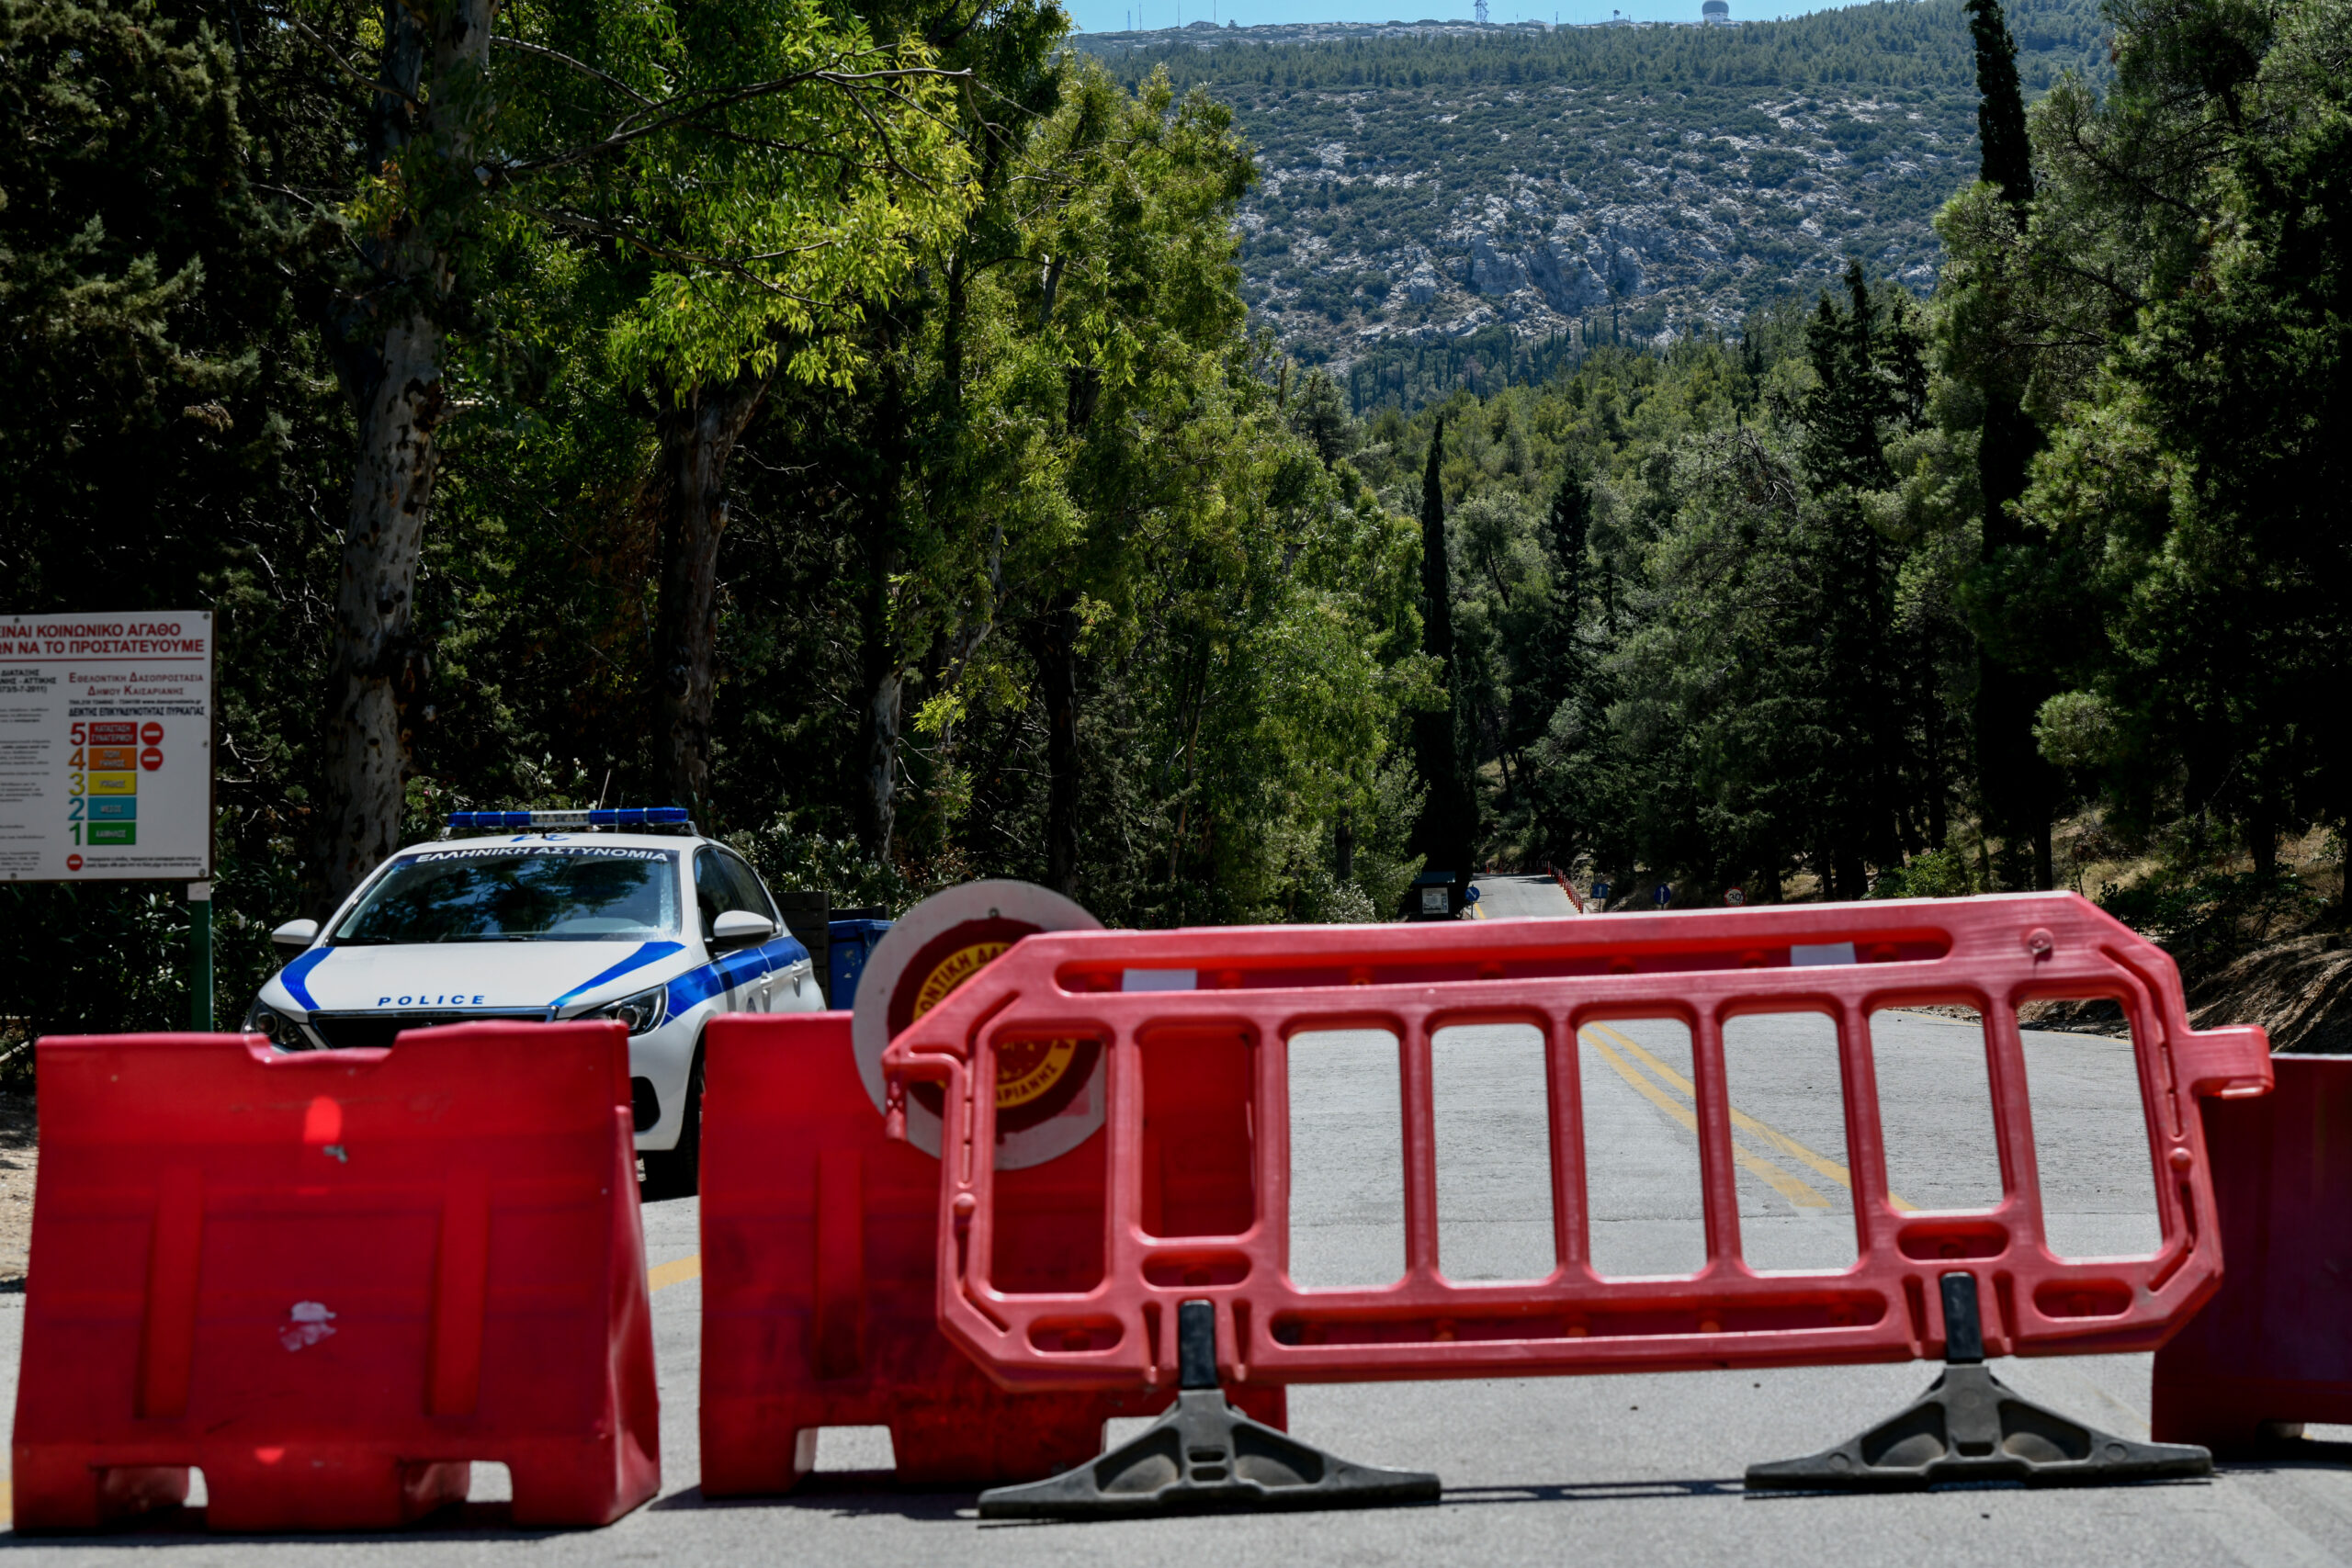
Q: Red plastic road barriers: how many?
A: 4